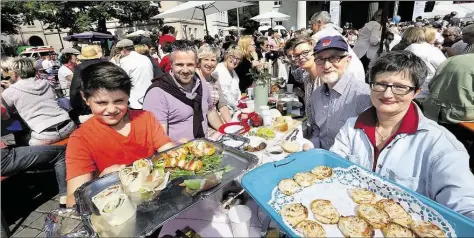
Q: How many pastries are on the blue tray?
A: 12